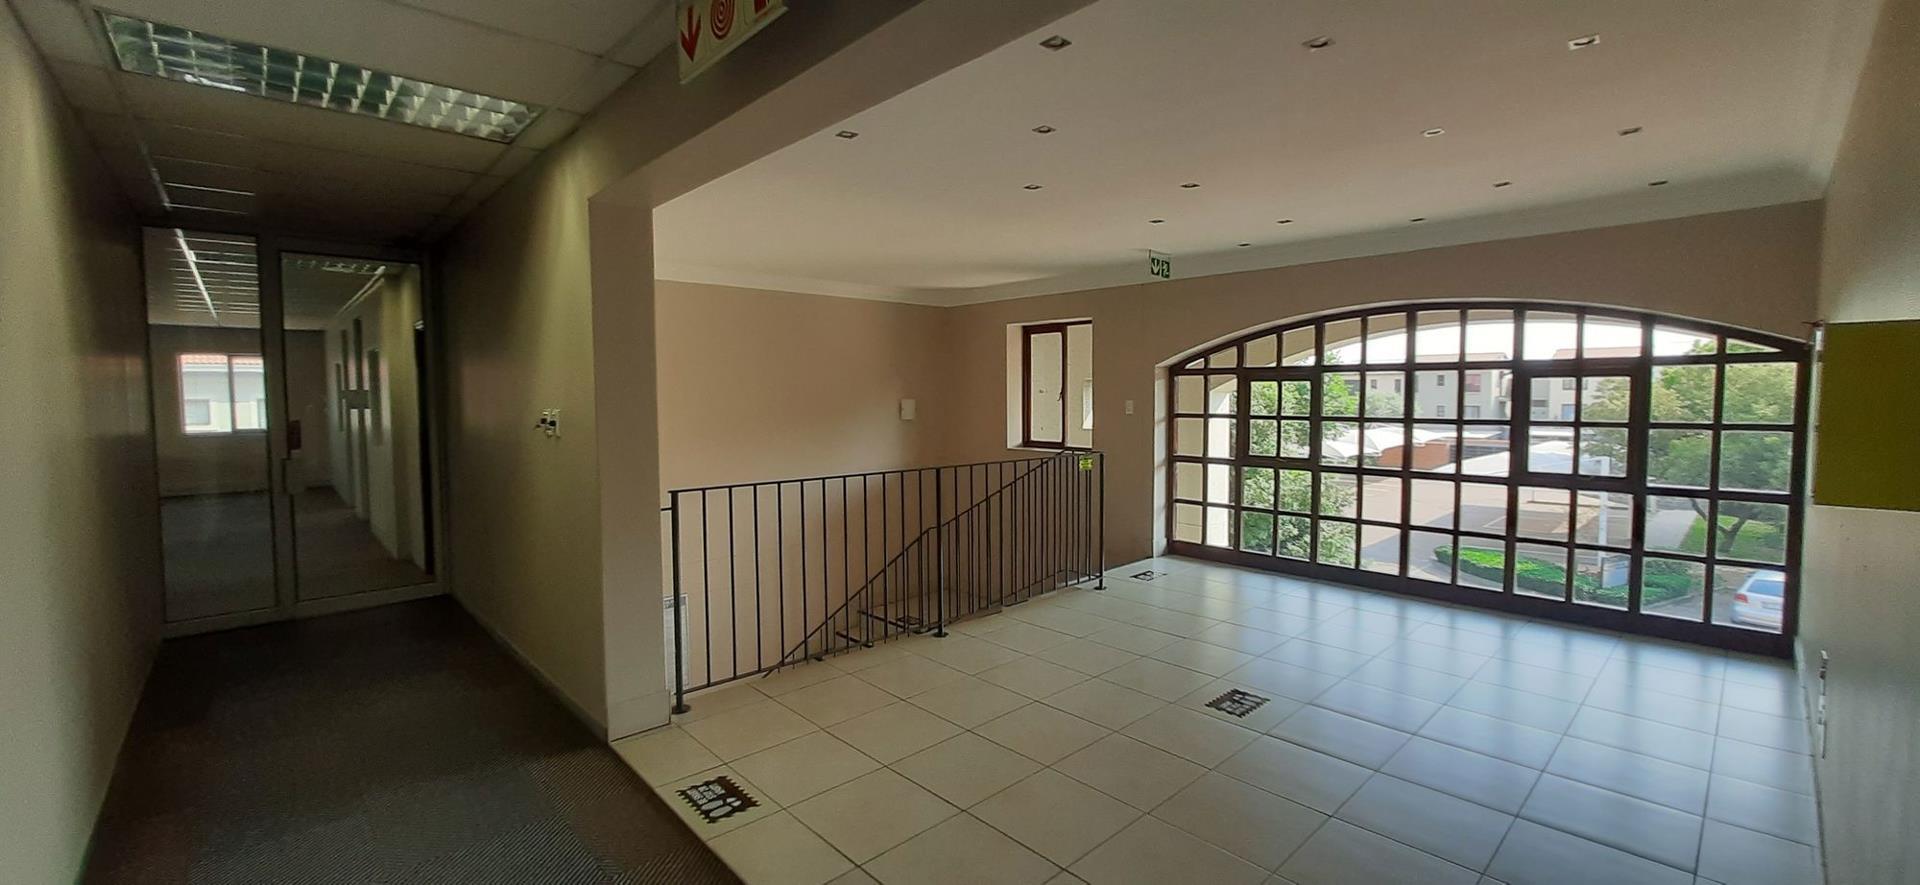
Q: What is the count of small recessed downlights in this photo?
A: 15